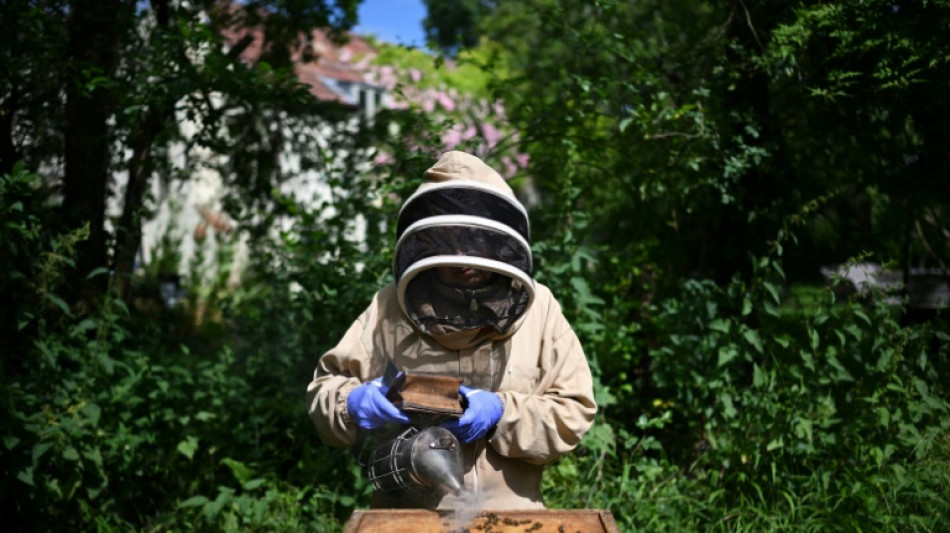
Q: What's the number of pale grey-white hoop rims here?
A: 3